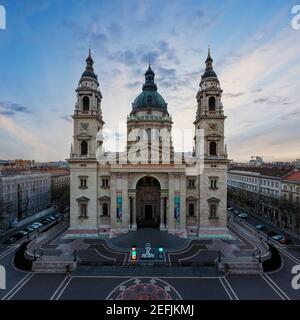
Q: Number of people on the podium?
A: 0